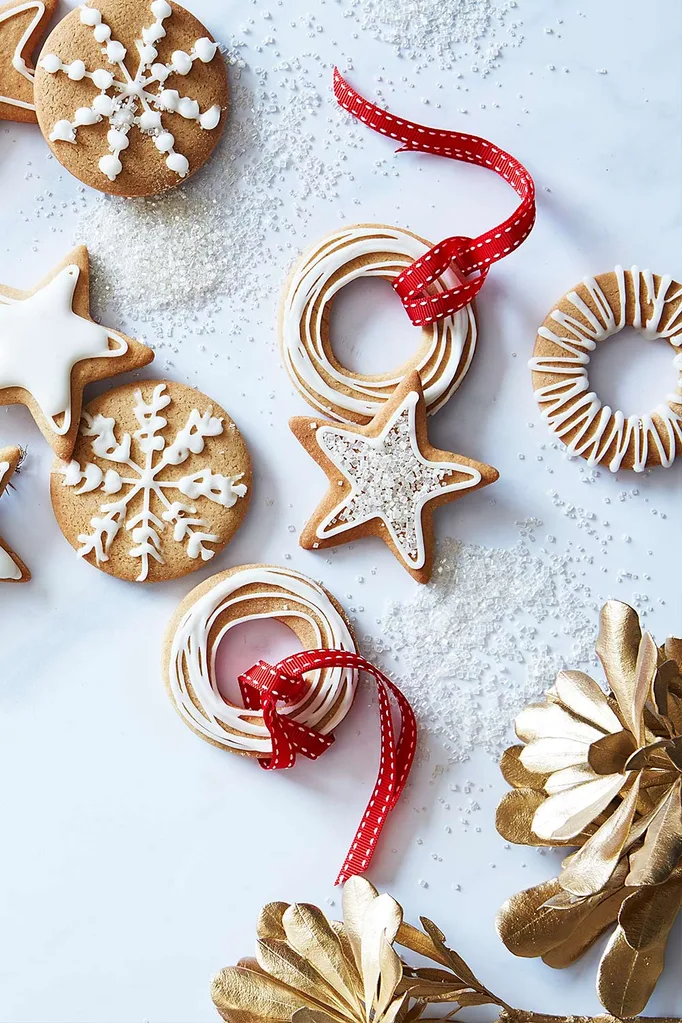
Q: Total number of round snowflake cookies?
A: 2